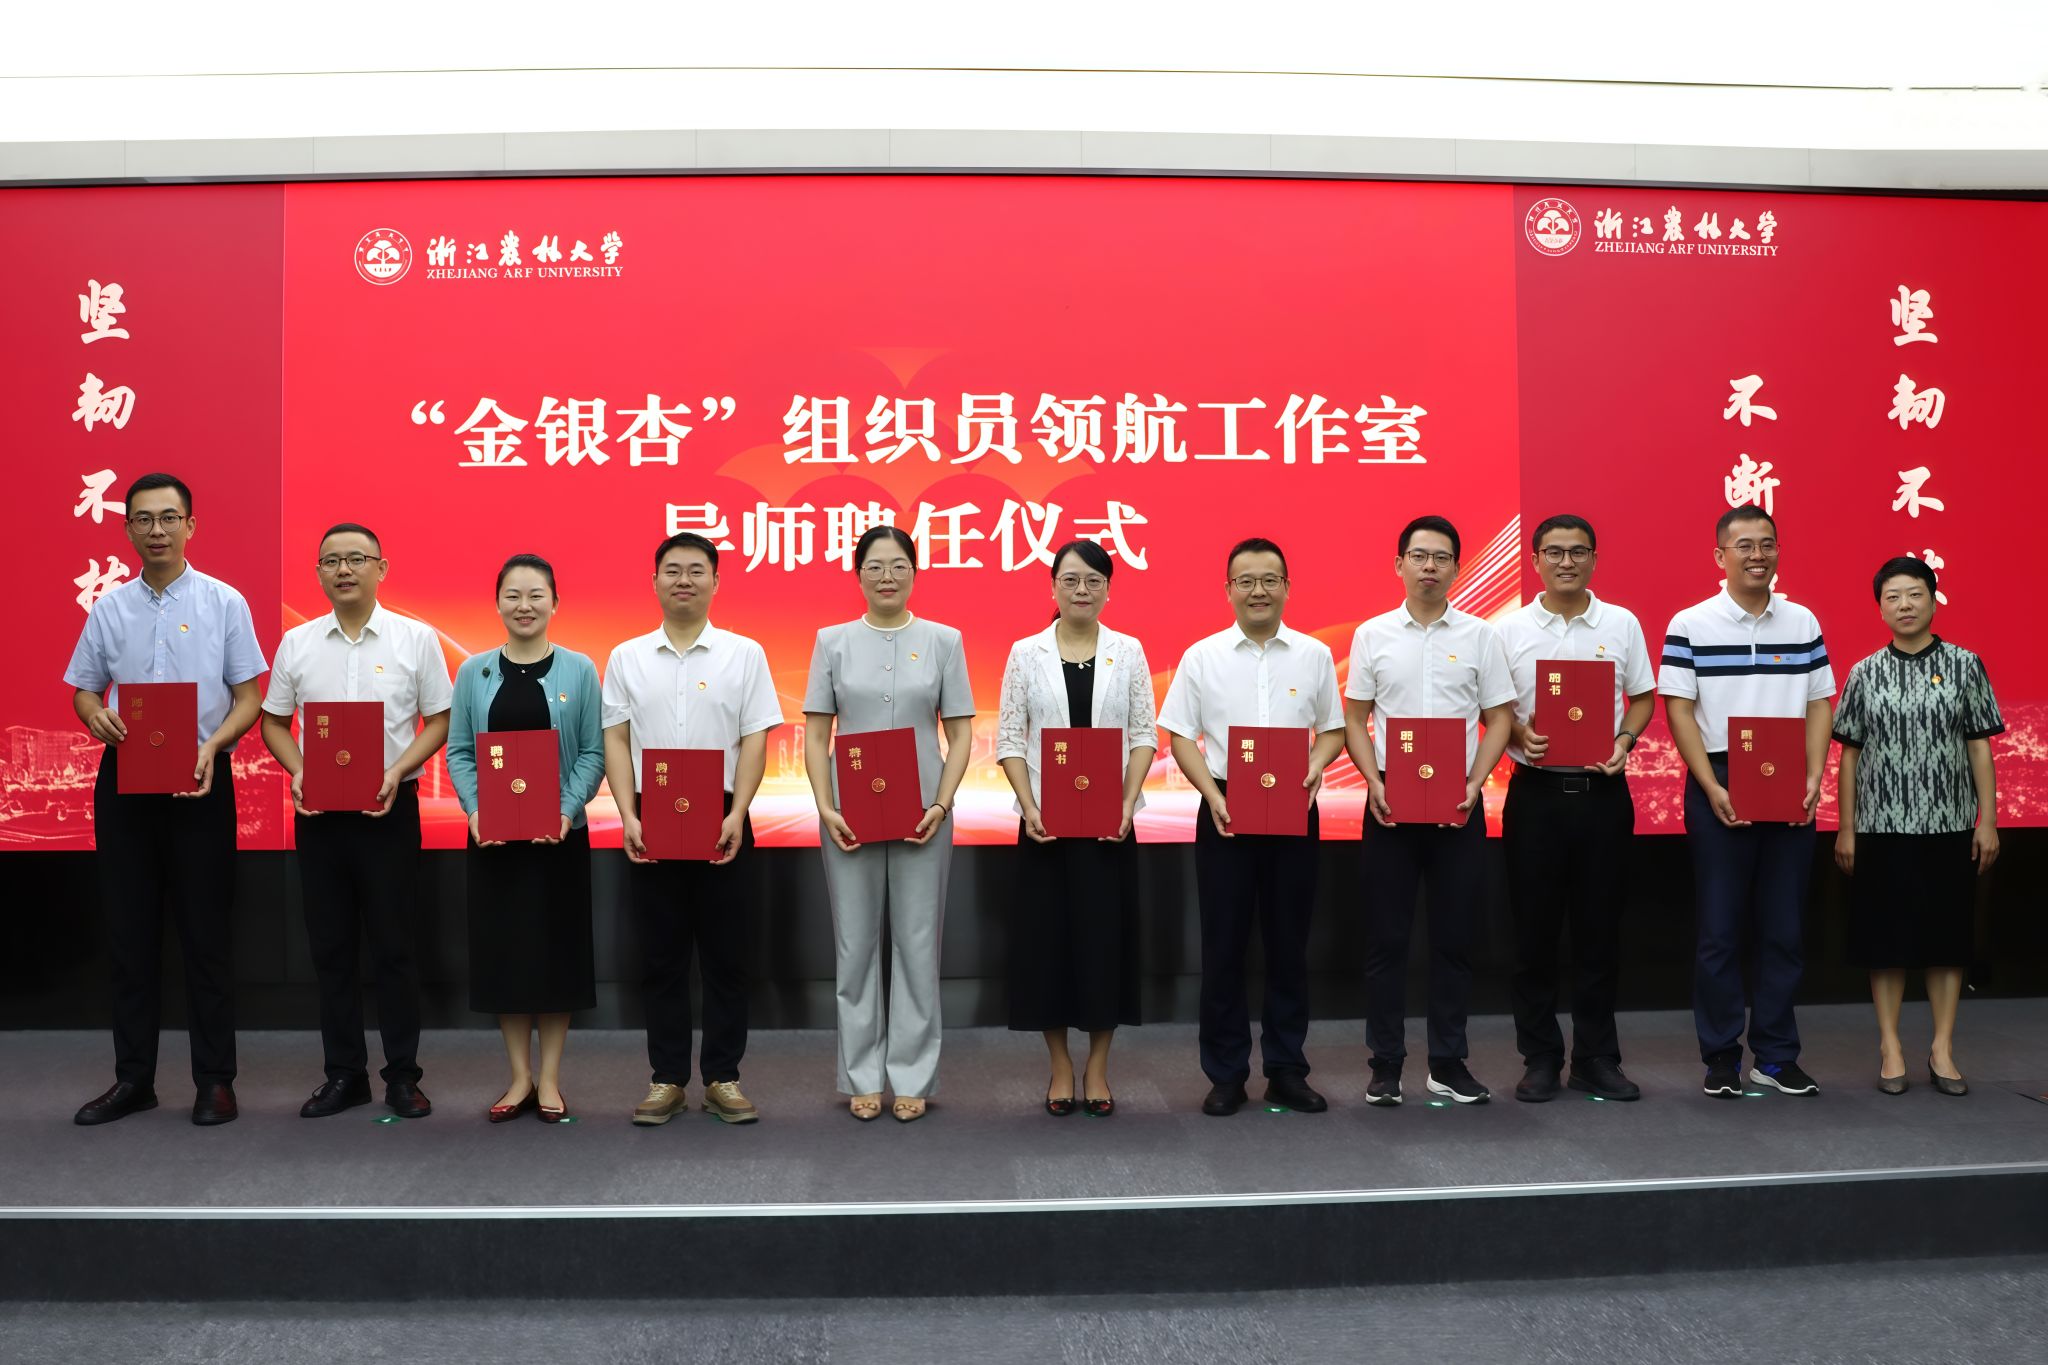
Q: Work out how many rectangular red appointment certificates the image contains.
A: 10